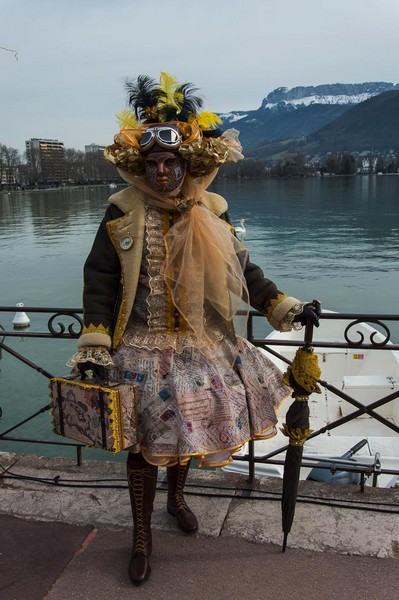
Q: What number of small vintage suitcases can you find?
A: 1